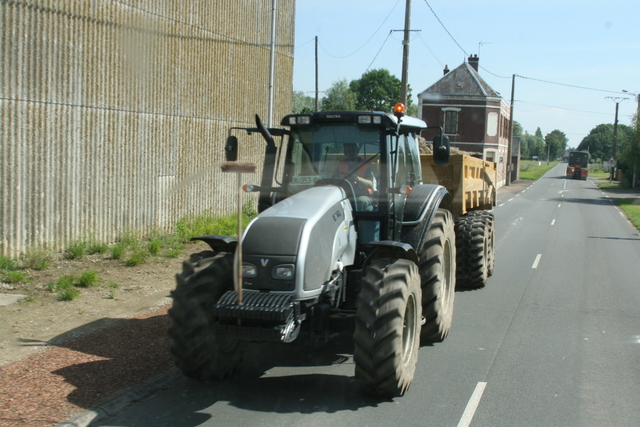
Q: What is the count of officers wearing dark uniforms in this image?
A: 0